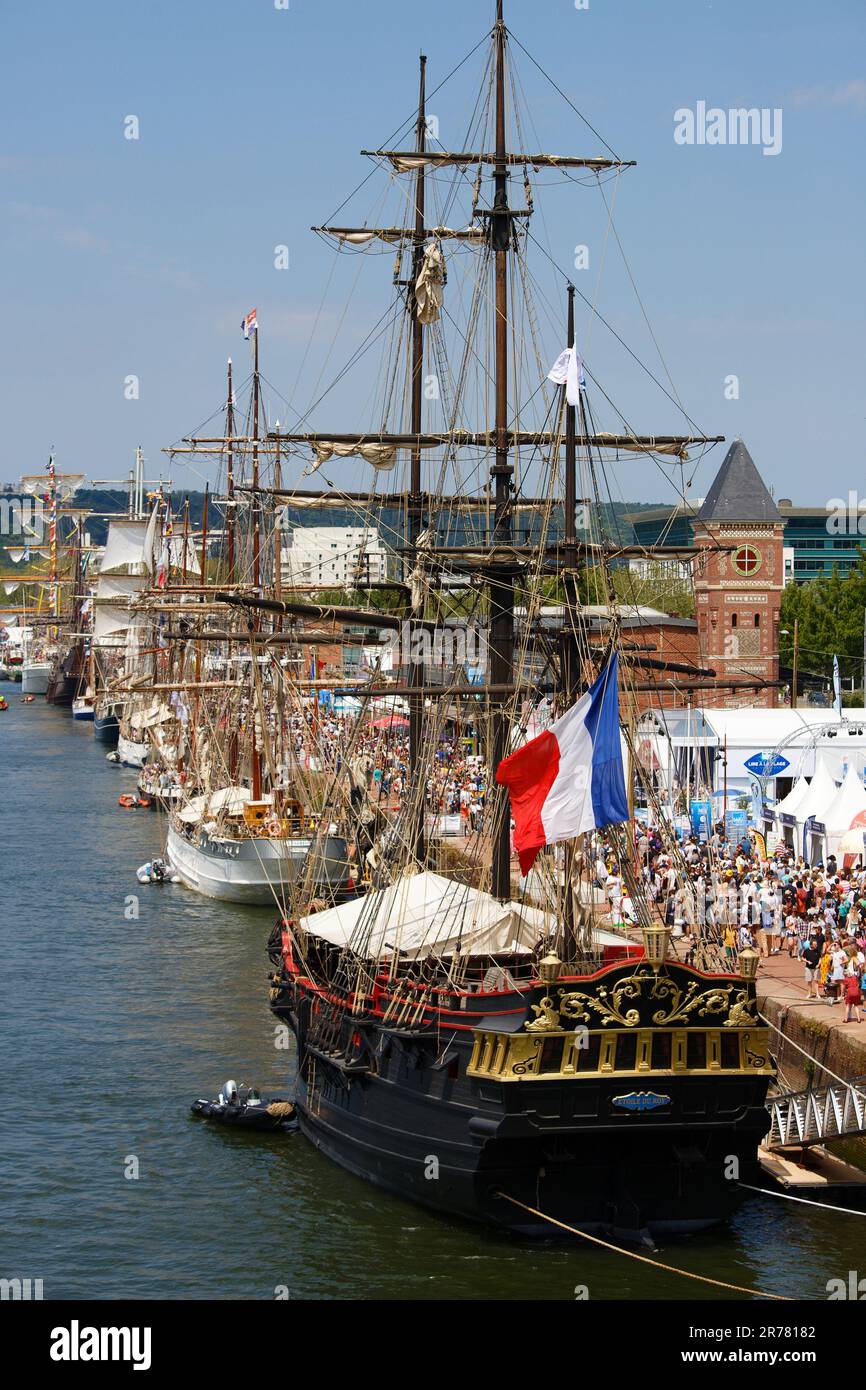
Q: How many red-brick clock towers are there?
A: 1